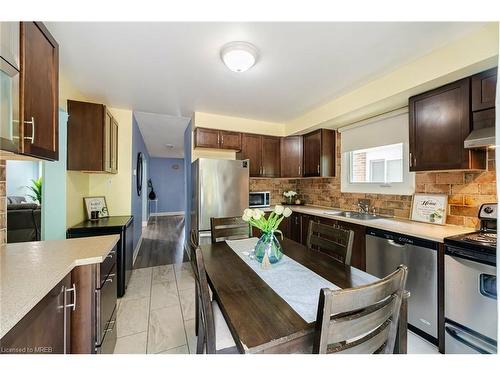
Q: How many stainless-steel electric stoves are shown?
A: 1